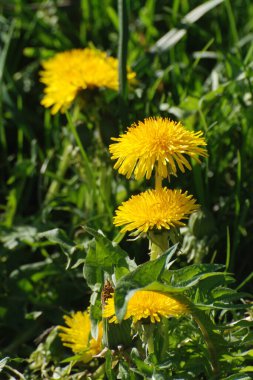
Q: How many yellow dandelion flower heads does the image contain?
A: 5